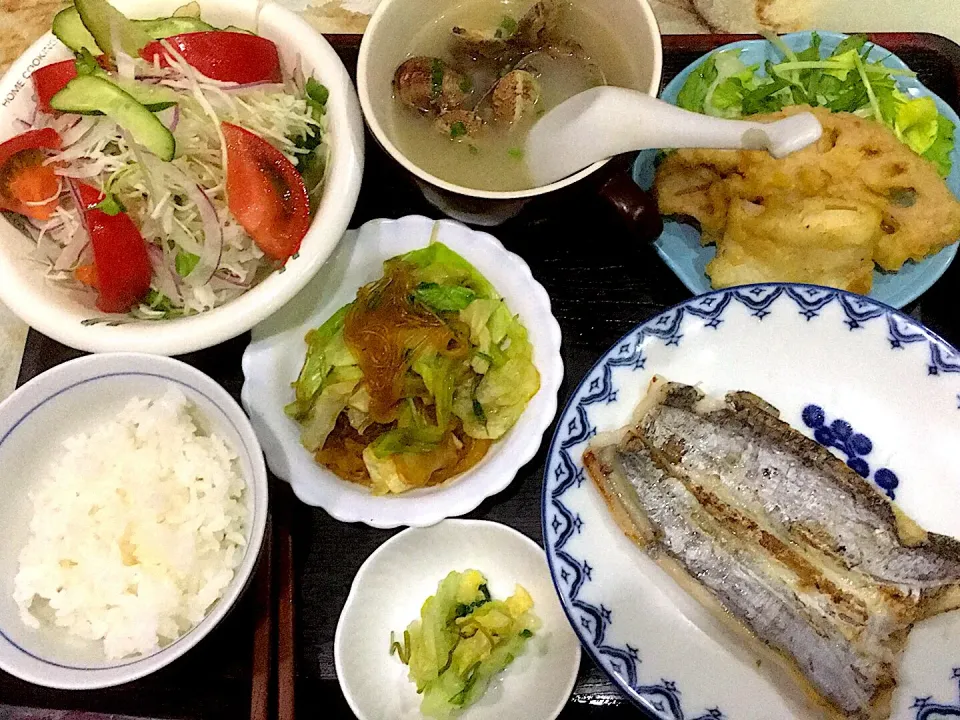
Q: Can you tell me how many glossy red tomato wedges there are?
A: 5